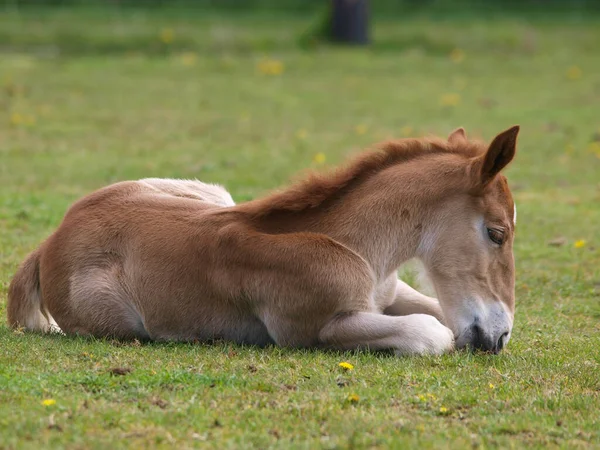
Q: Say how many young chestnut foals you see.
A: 1